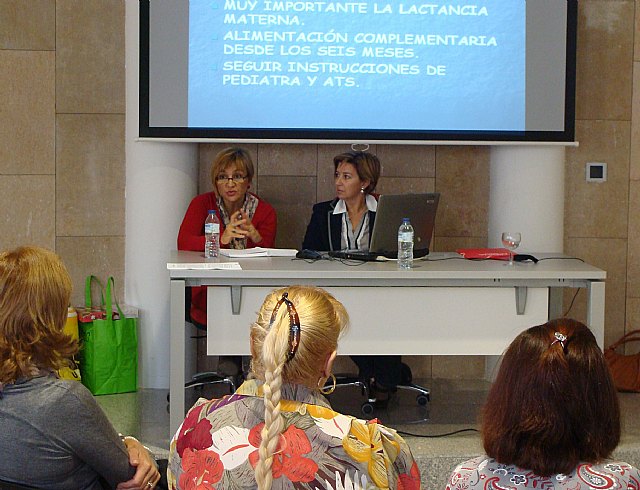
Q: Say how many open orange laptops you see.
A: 0